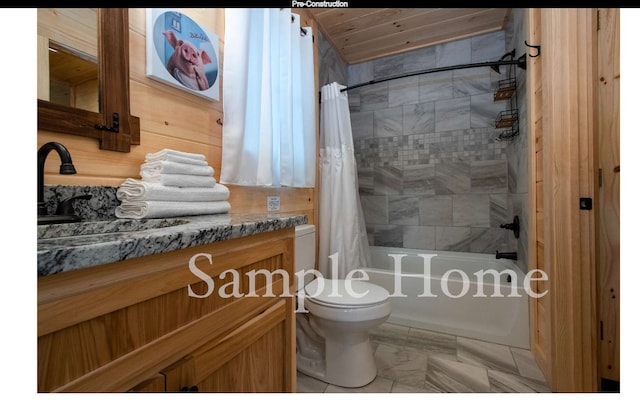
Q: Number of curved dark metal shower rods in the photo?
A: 1